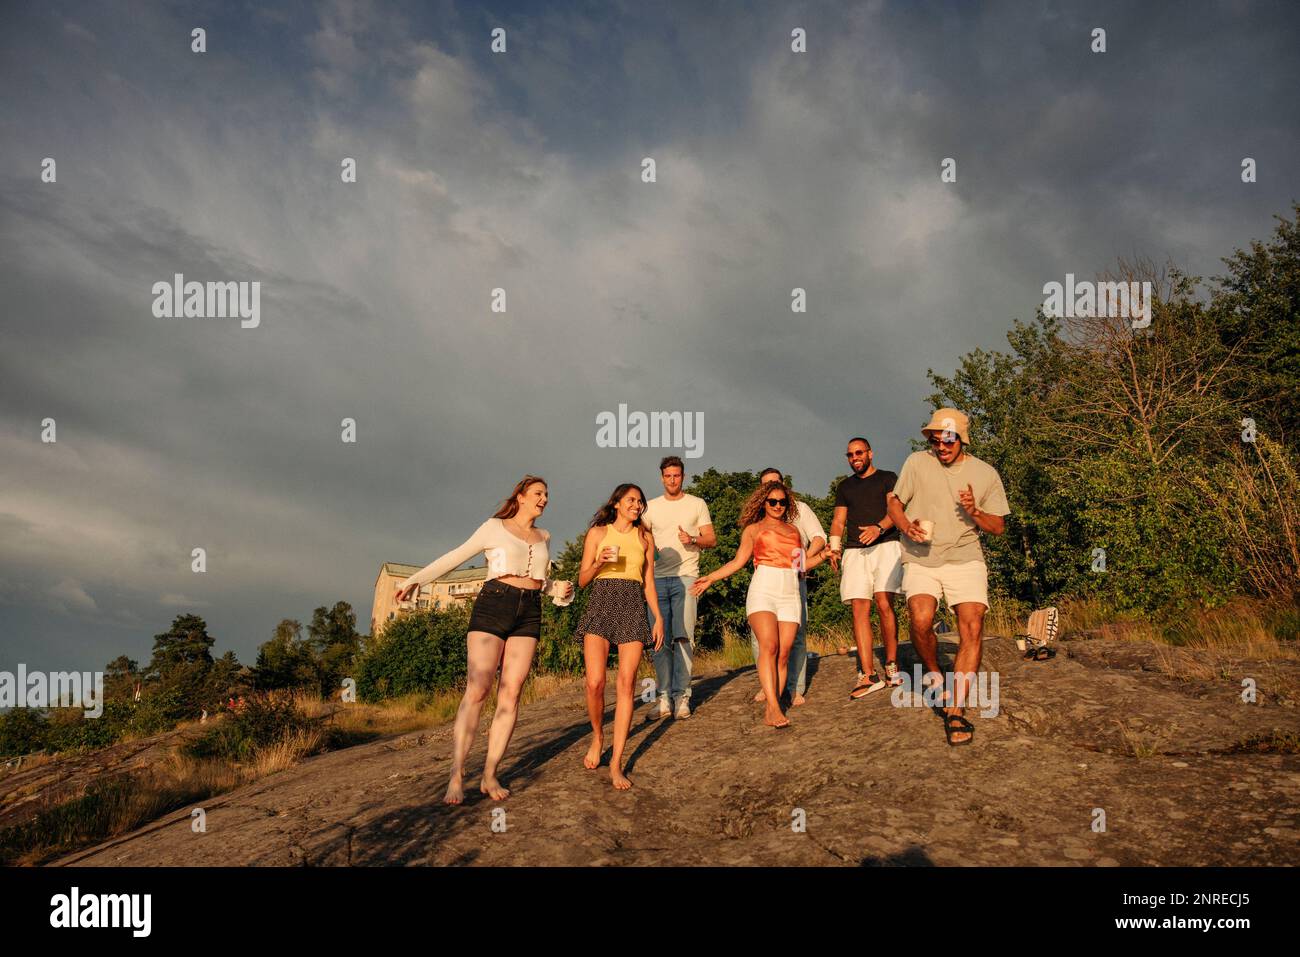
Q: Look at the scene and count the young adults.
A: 7